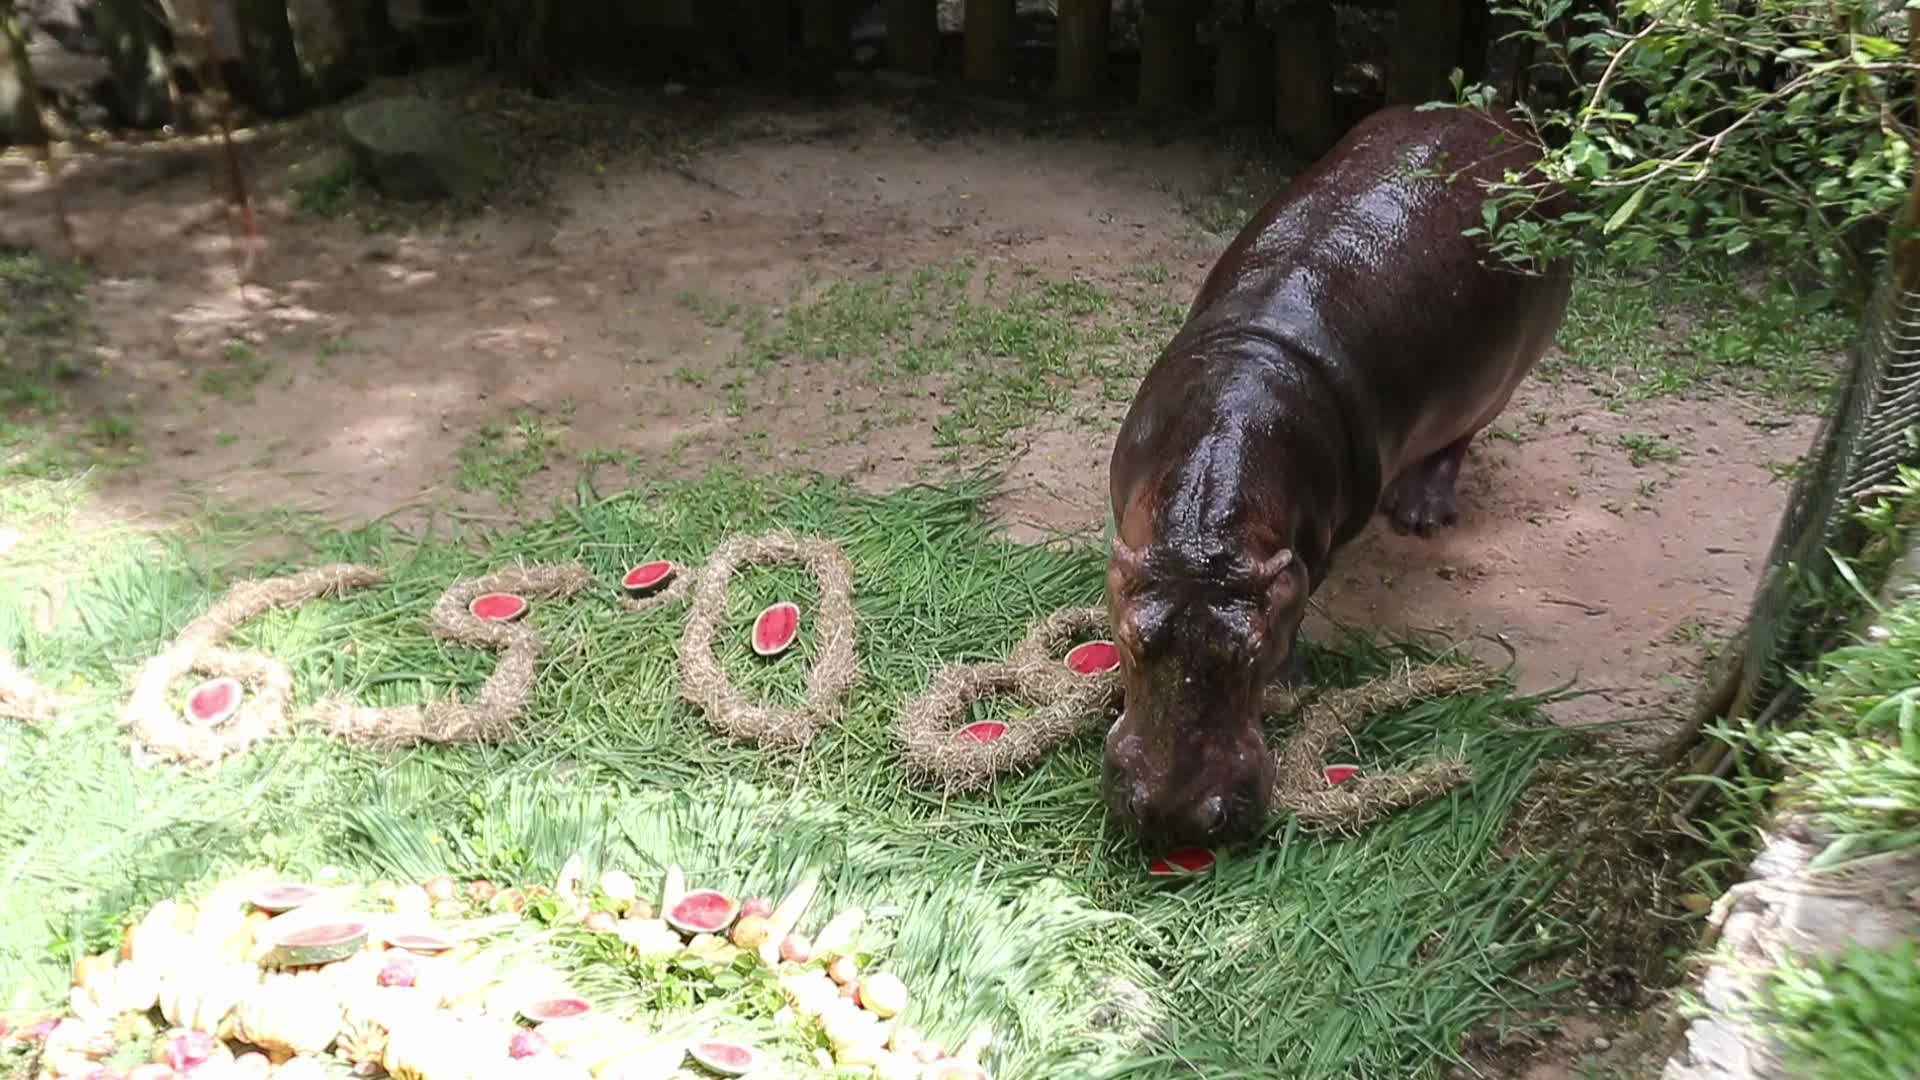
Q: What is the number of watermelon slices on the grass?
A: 14